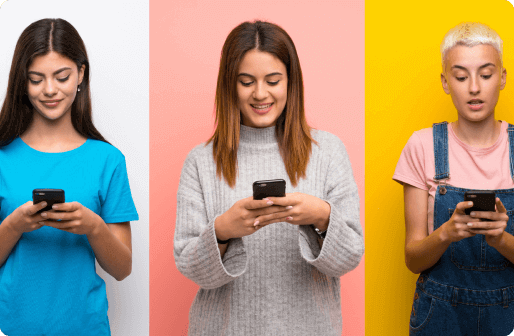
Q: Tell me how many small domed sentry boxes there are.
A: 0